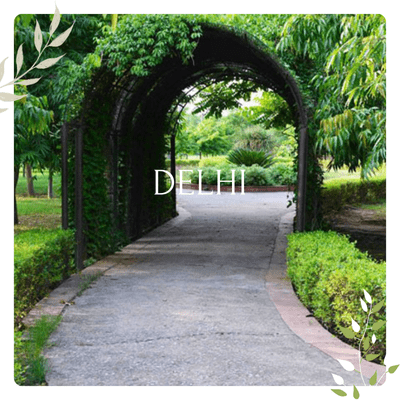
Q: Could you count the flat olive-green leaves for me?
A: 9